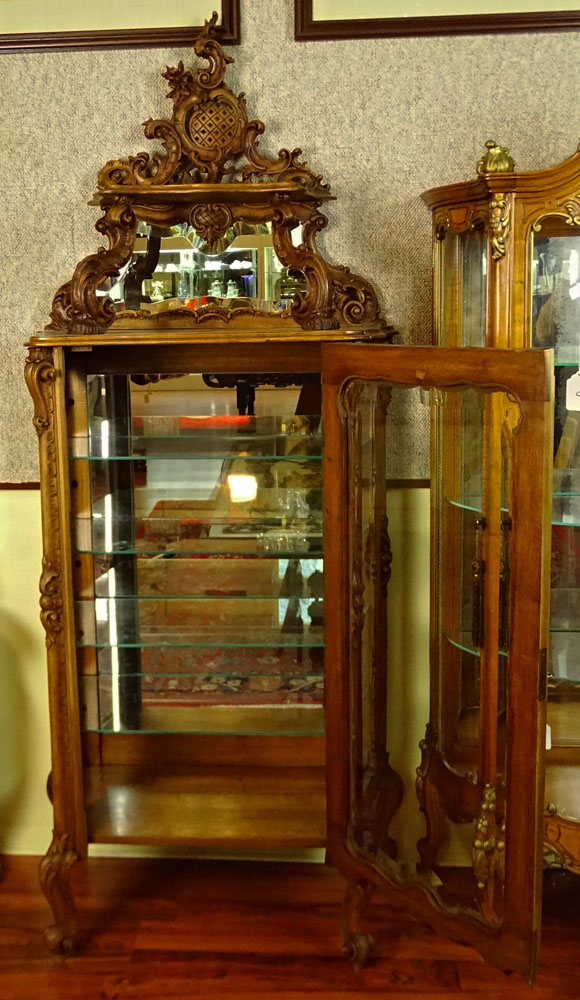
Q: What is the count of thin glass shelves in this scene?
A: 4